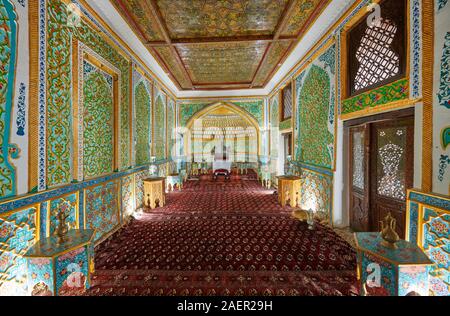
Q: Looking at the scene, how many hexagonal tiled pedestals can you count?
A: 2